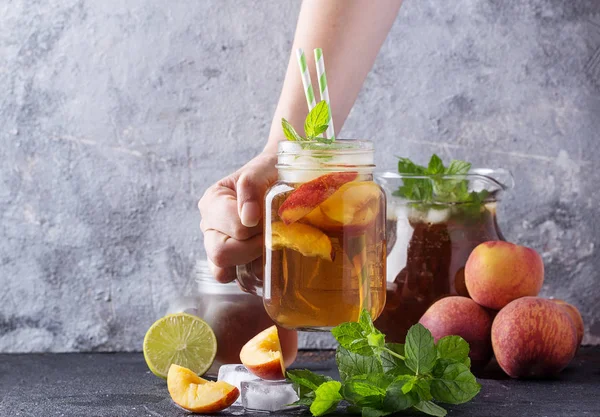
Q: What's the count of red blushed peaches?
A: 4